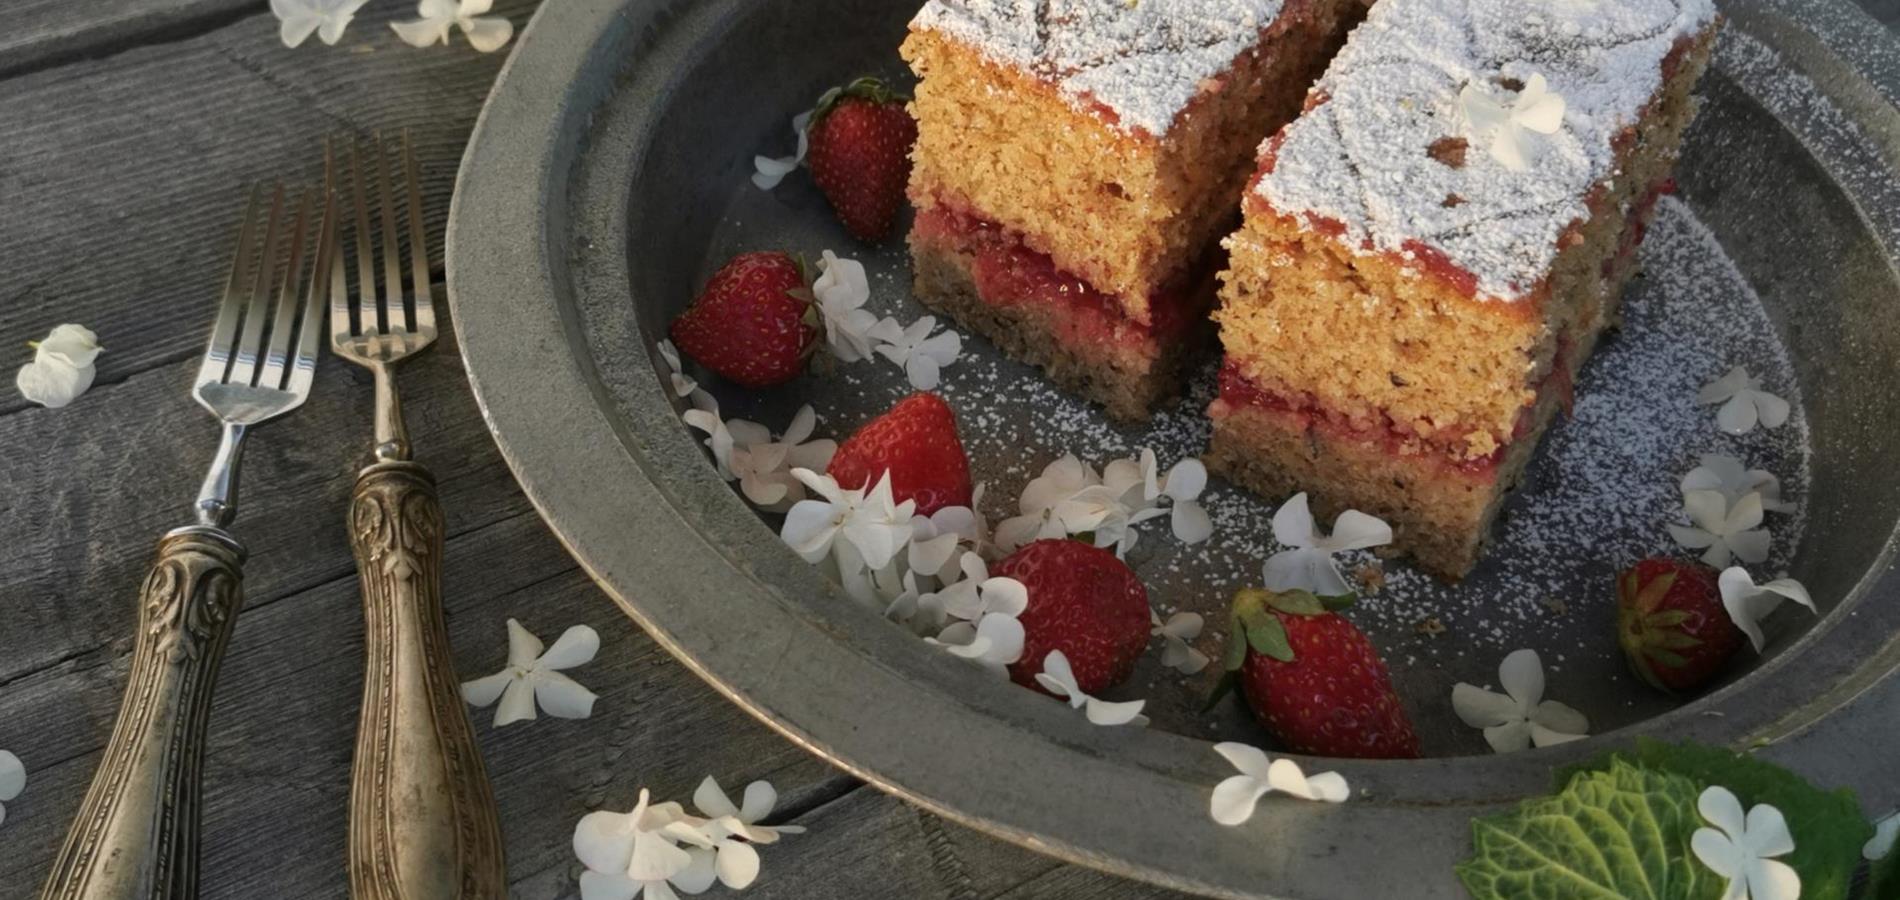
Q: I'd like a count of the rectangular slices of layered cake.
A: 2